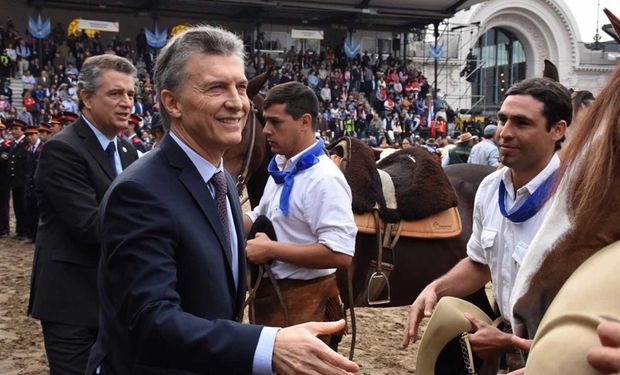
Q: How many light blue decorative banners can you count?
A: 4